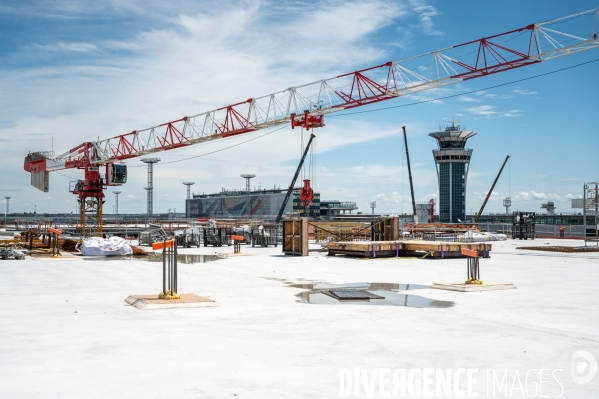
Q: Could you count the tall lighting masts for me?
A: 5